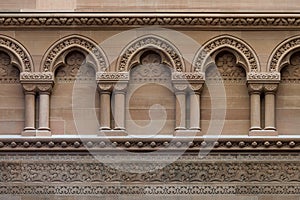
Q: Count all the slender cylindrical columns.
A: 8